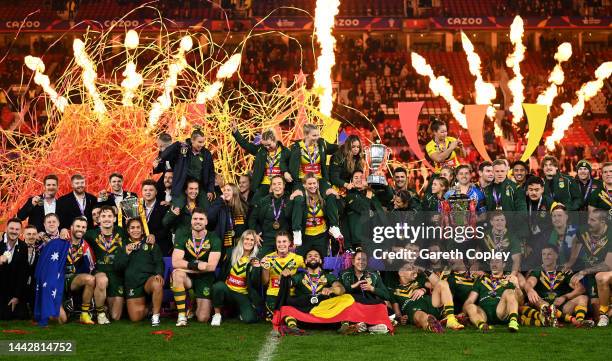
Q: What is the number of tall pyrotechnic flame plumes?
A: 11